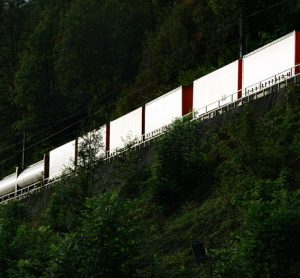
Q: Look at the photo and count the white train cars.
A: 6